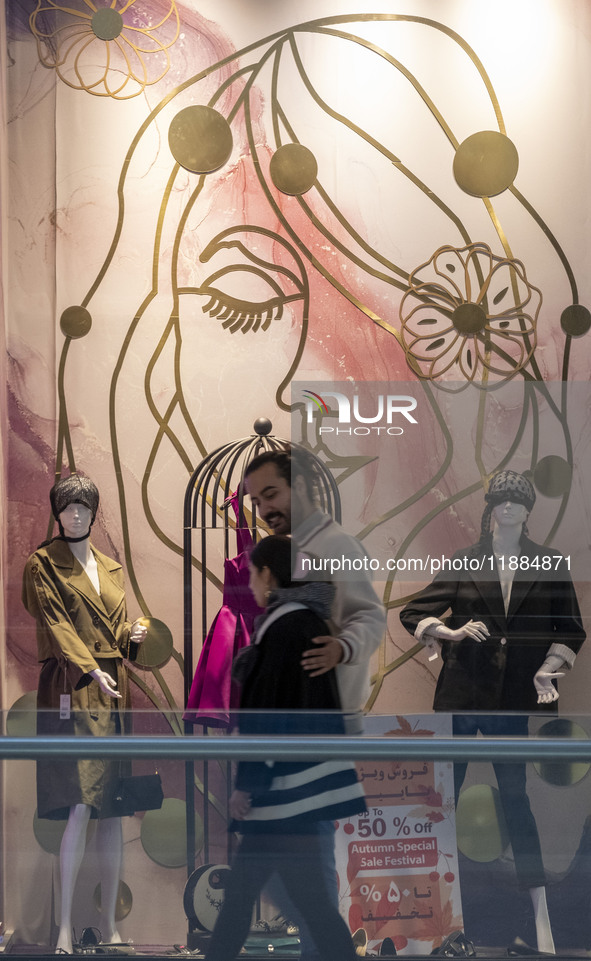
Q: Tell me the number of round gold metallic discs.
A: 15